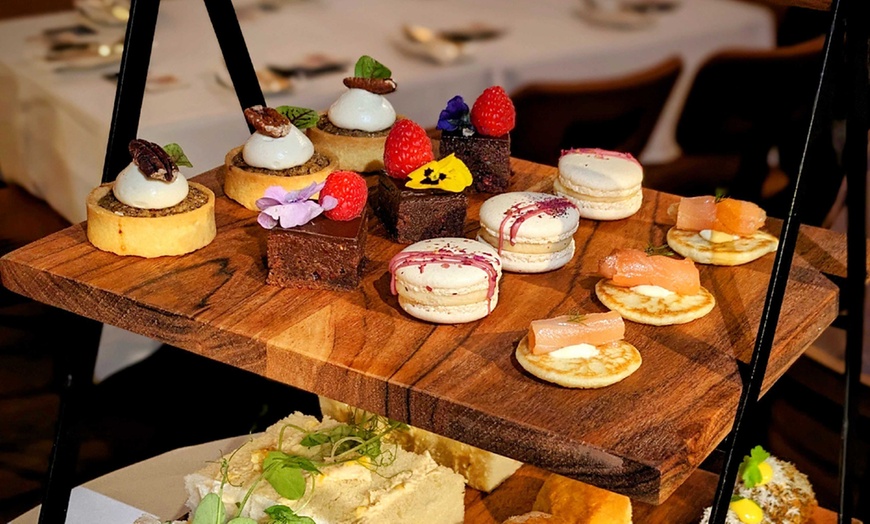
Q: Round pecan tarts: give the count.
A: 3